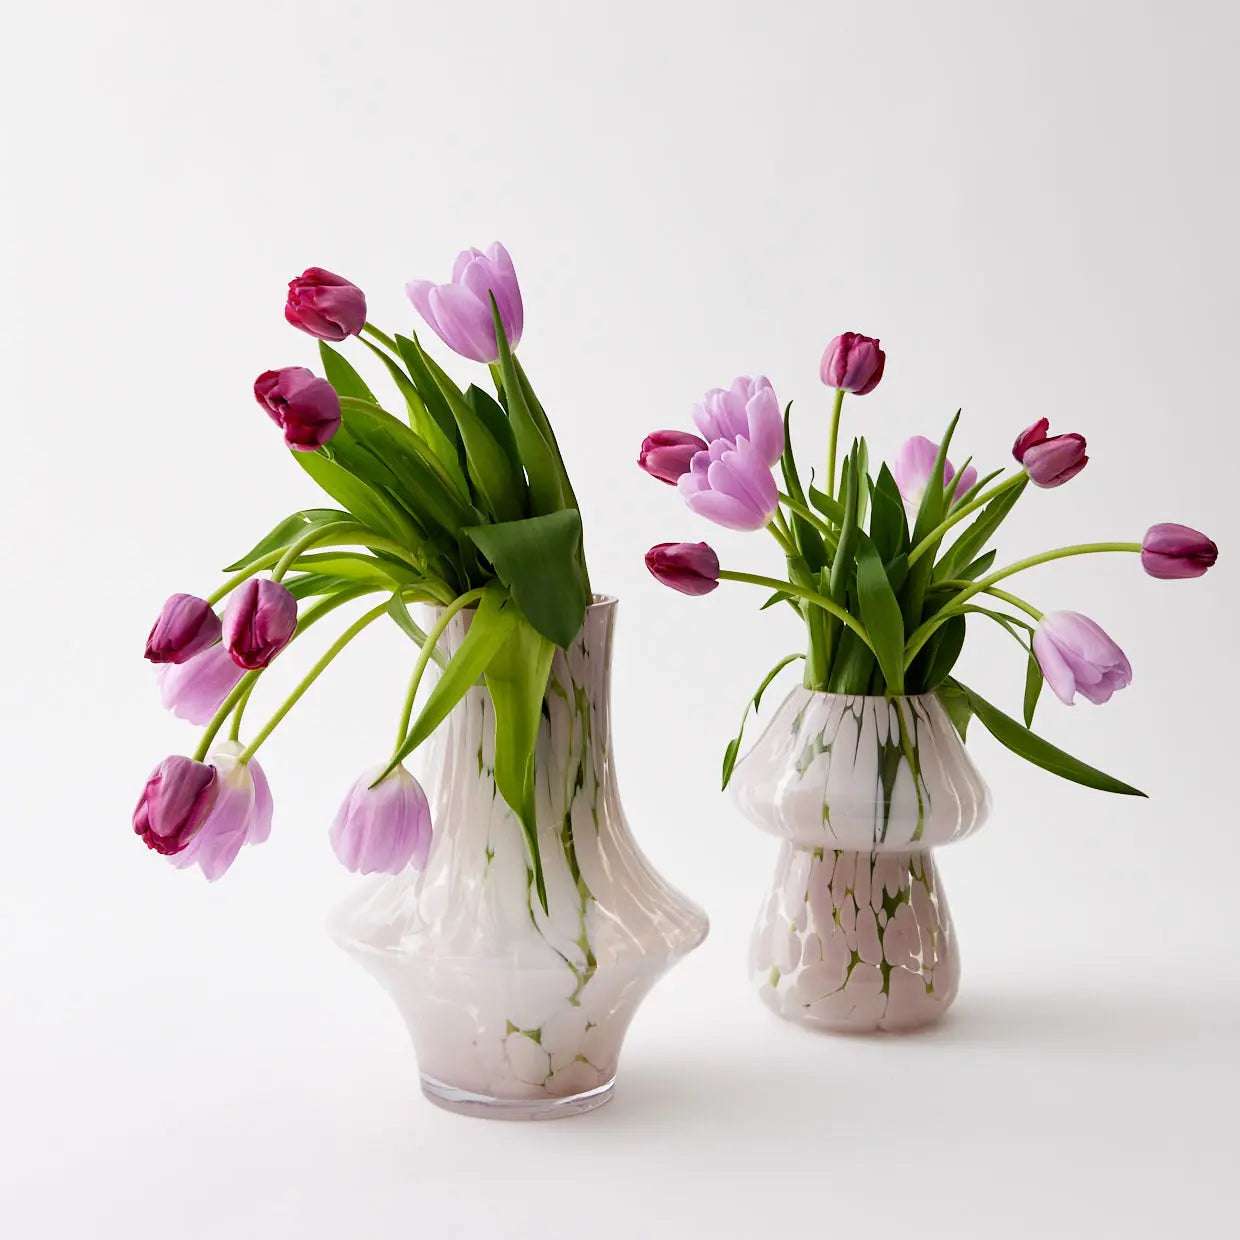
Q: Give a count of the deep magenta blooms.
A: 10